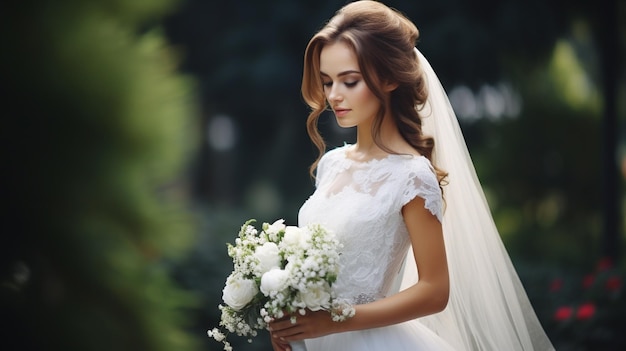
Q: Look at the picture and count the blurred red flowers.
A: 6